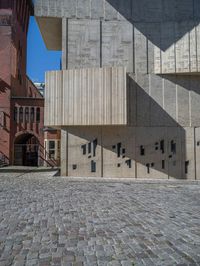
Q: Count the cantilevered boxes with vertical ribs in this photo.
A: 1